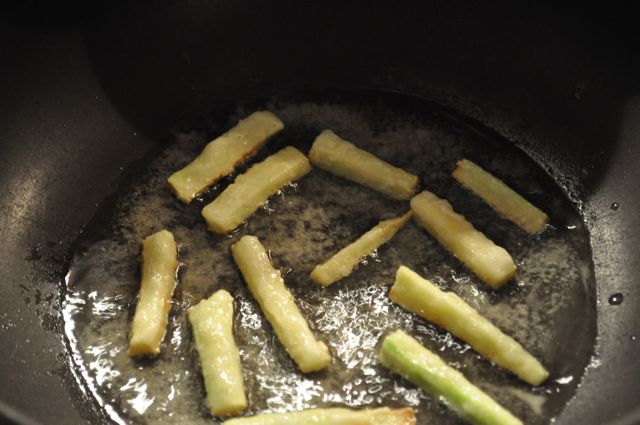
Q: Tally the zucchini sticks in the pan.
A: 12